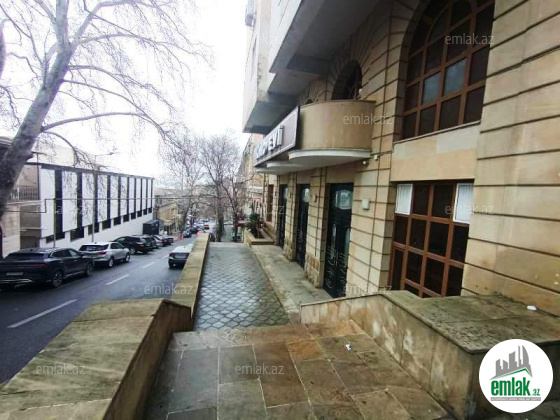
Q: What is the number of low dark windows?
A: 10